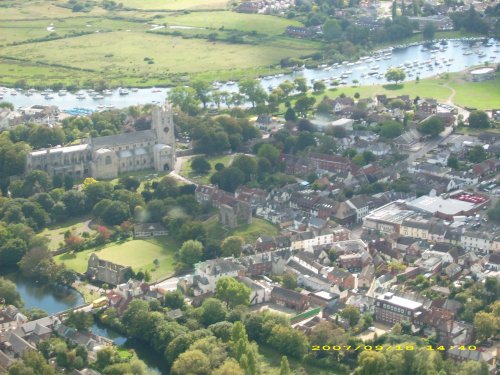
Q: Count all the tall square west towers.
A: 1